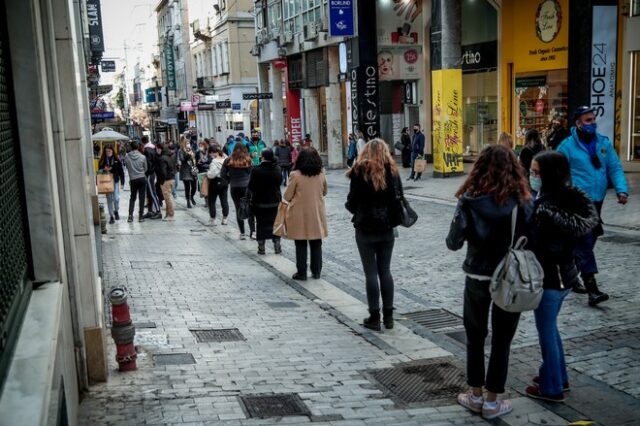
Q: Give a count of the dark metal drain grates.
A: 4